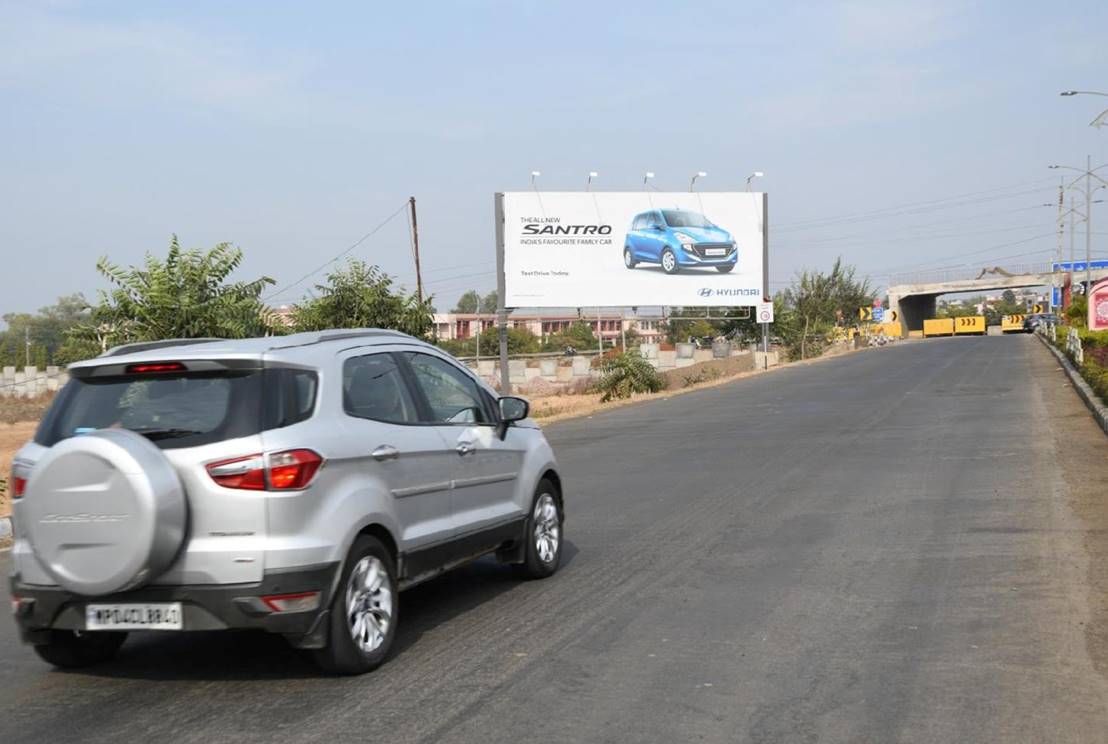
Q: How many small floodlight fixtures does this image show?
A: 5